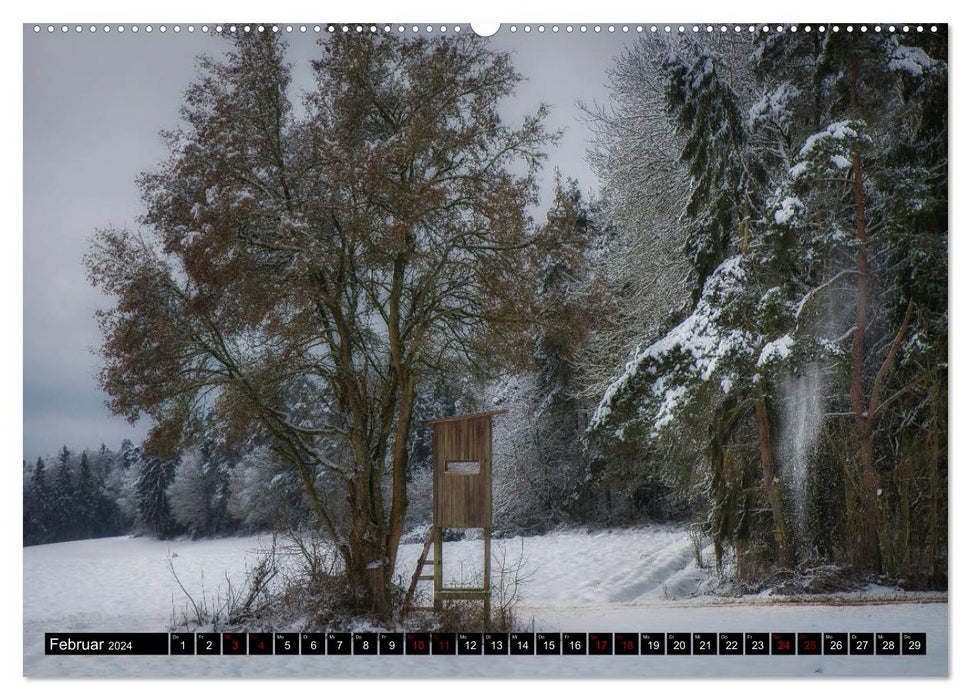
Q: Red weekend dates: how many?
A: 8